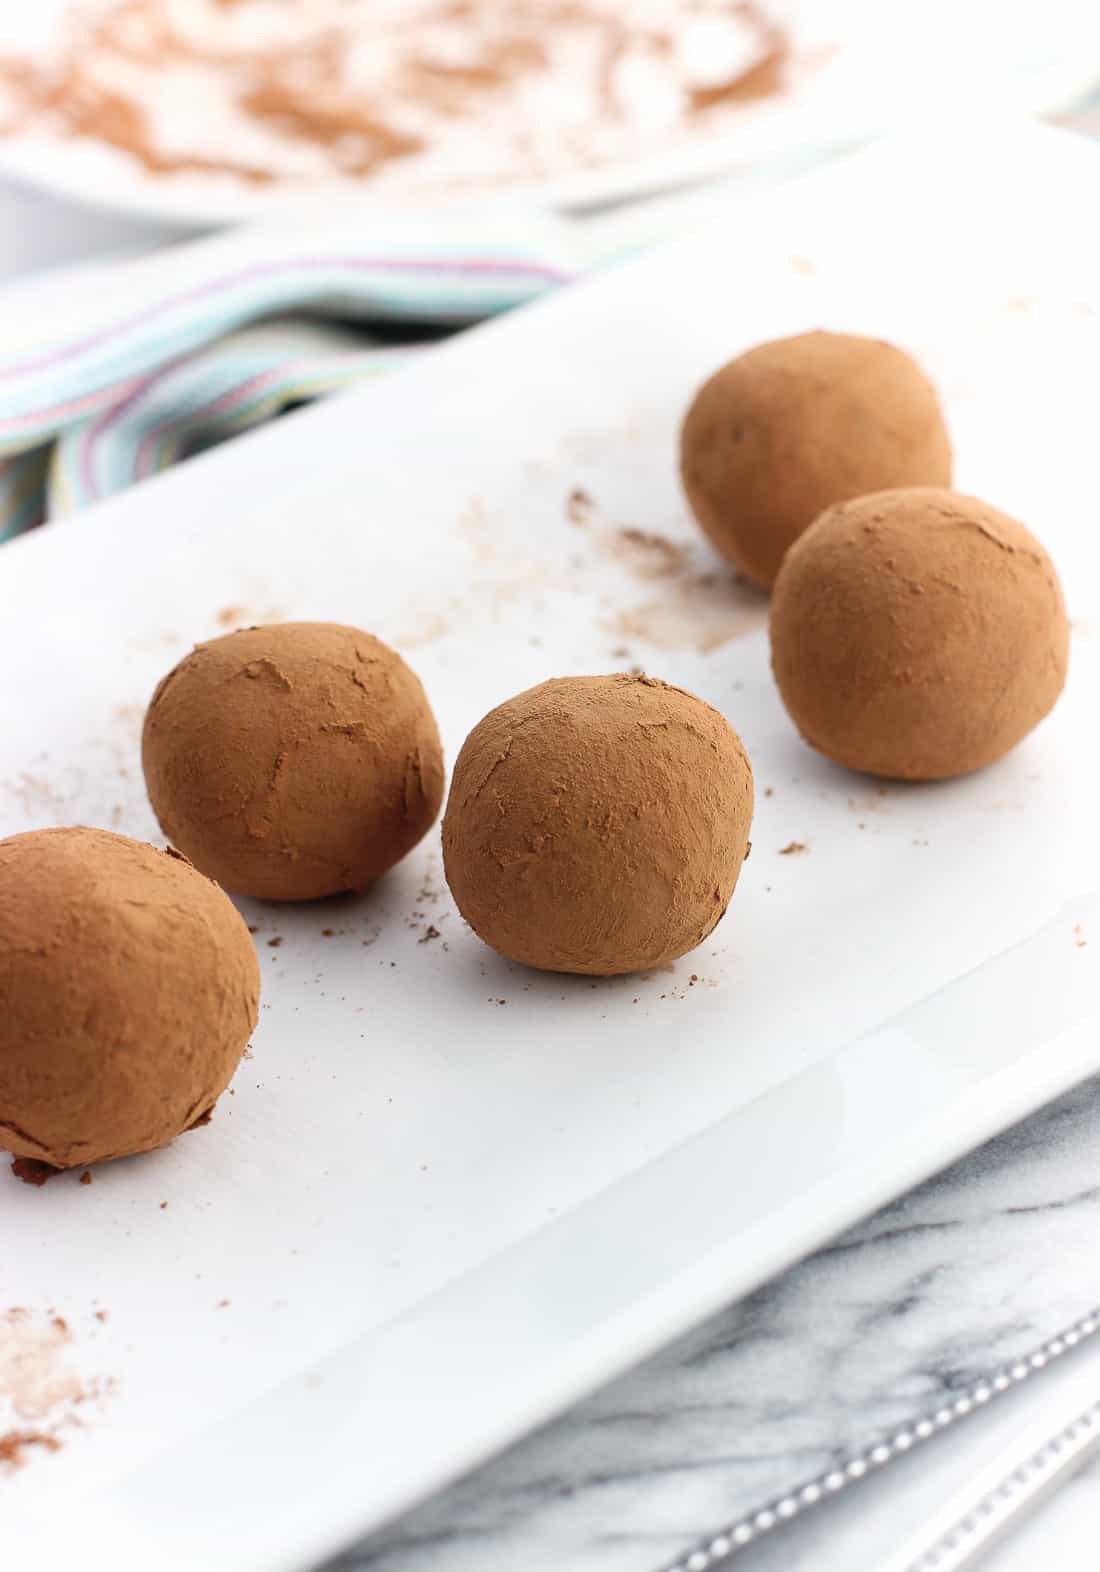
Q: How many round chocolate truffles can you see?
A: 5